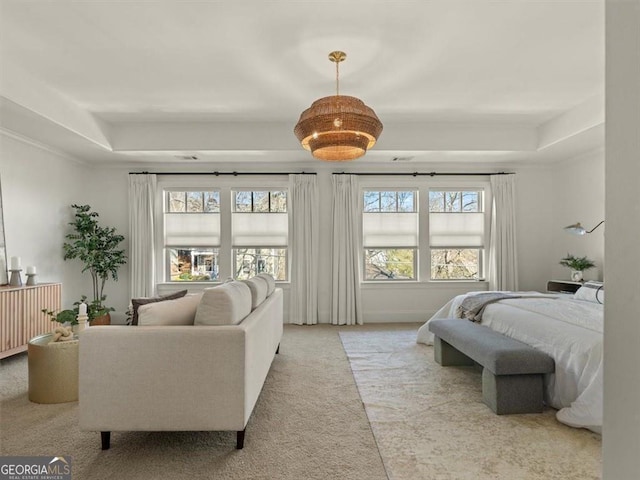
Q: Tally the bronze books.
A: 0